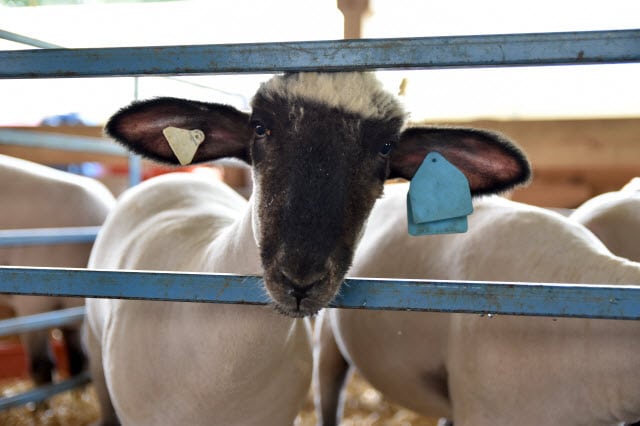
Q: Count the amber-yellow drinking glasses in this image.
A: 0